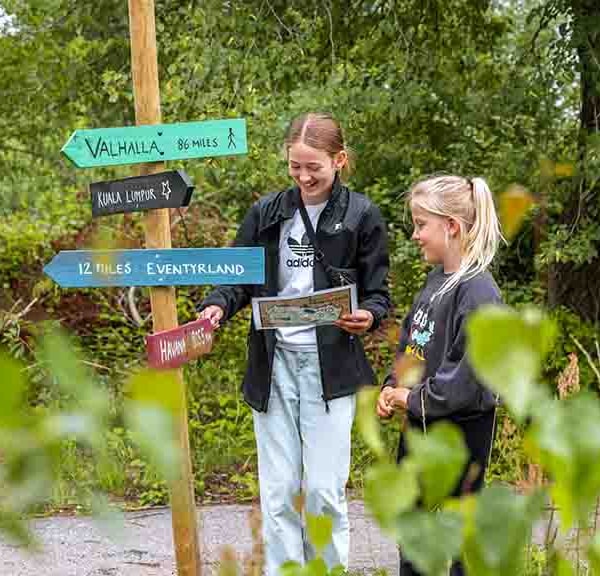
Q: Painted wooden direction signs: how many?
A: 4